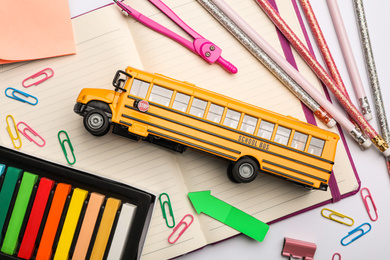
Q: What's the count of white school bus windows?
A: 11